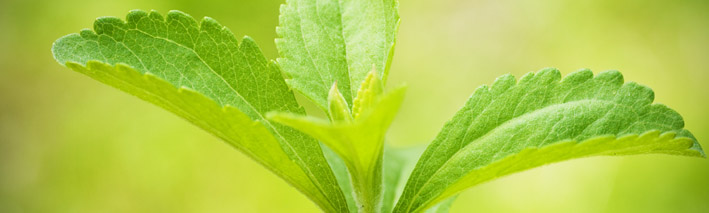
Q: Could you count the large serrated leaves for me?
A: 3